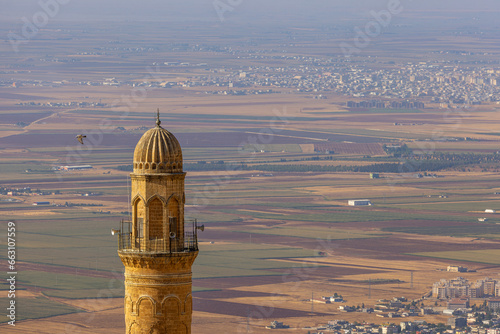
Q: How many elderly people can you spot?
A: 0